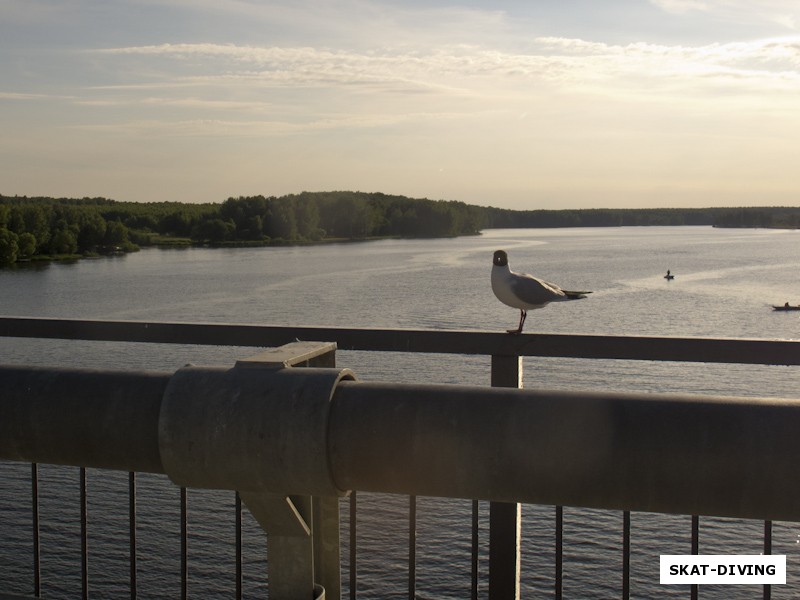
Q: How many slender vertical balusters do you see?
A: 12